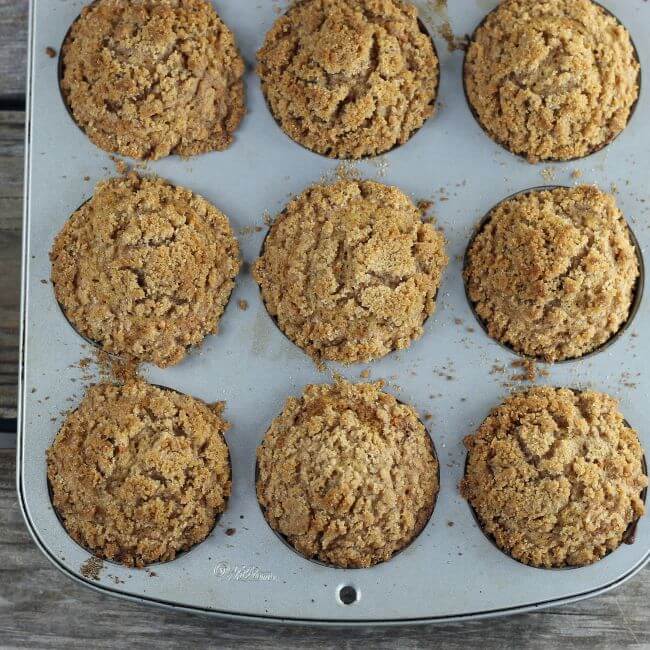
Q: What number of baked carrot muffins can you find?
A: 9